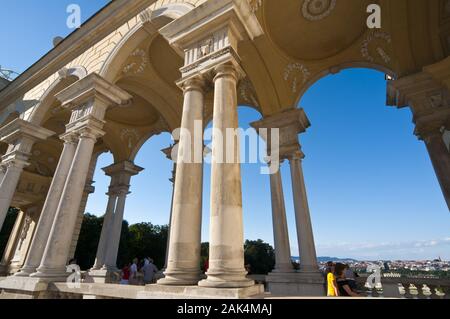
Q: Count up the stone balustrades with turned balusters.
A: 1